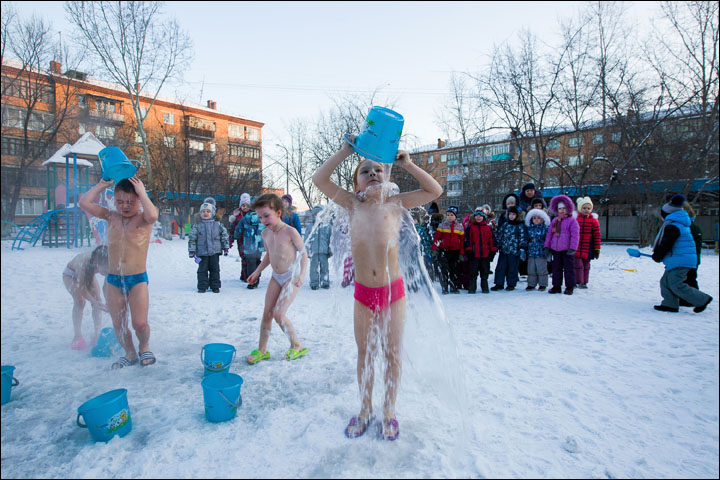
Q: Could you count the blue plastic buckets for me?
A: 7